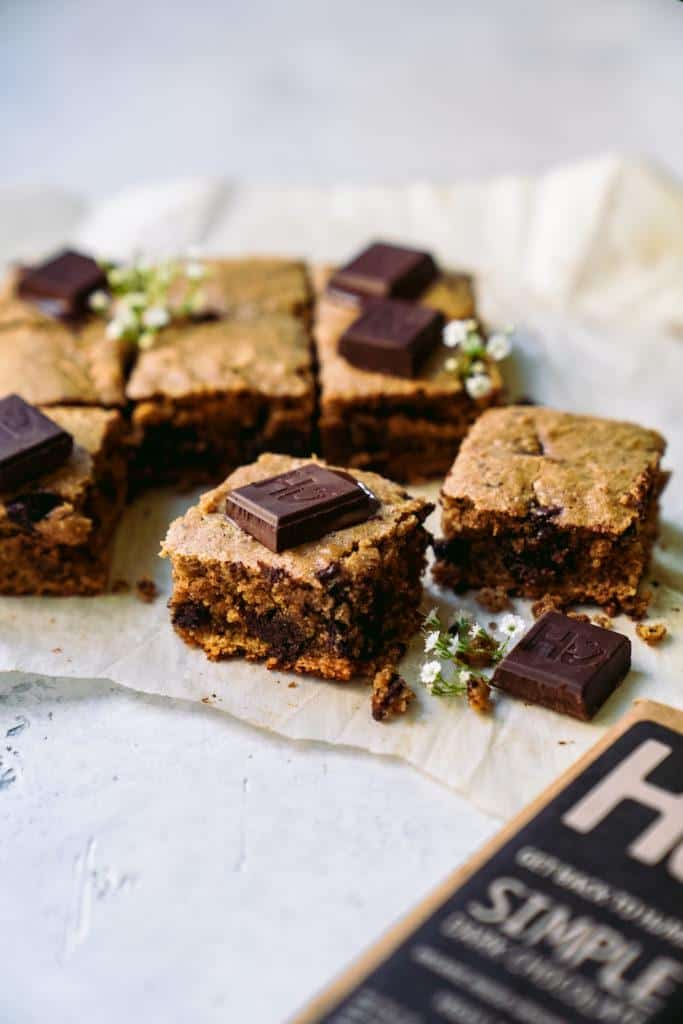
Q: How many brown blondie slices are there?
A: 9